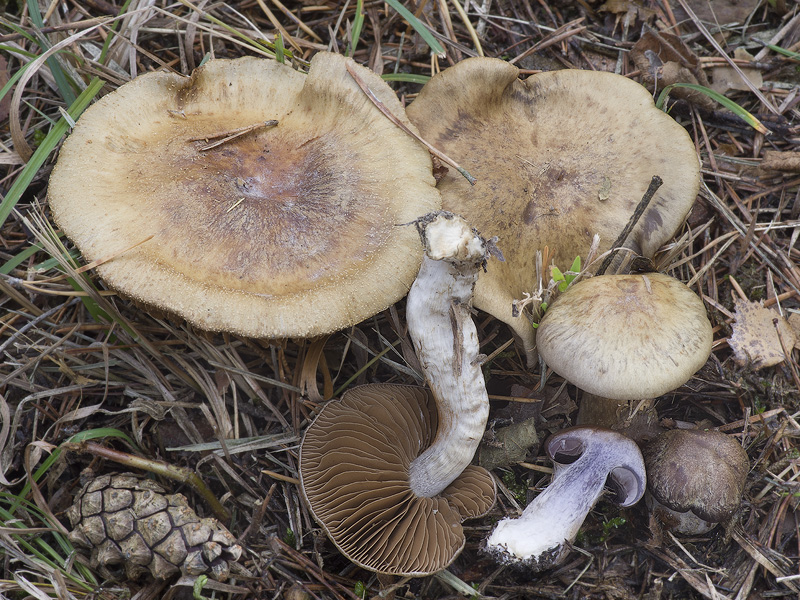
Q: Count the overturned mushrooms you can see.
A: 2